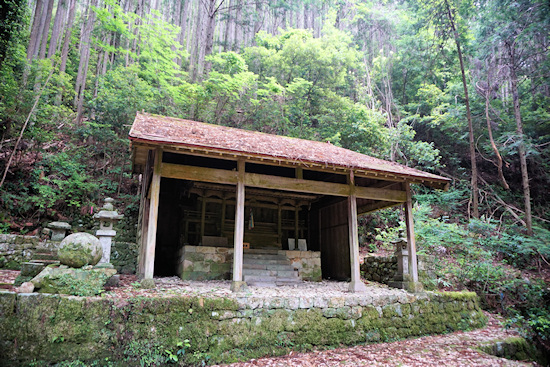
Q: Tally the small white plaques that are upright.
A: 2